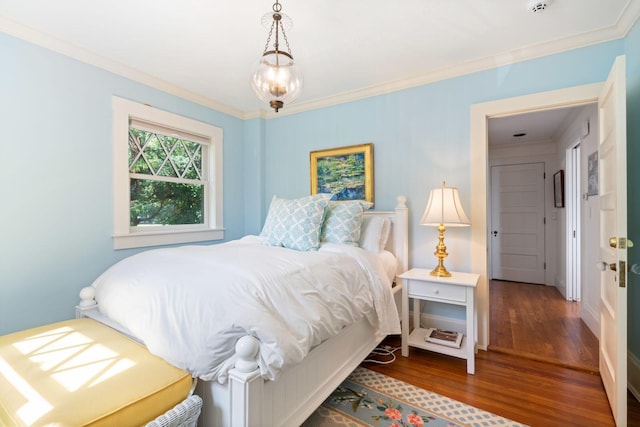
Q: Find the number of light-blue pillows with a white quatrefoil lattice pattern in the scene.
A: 2